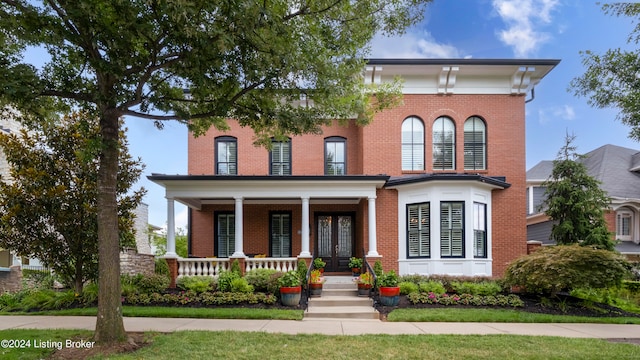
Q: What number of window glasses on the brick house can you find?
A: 11